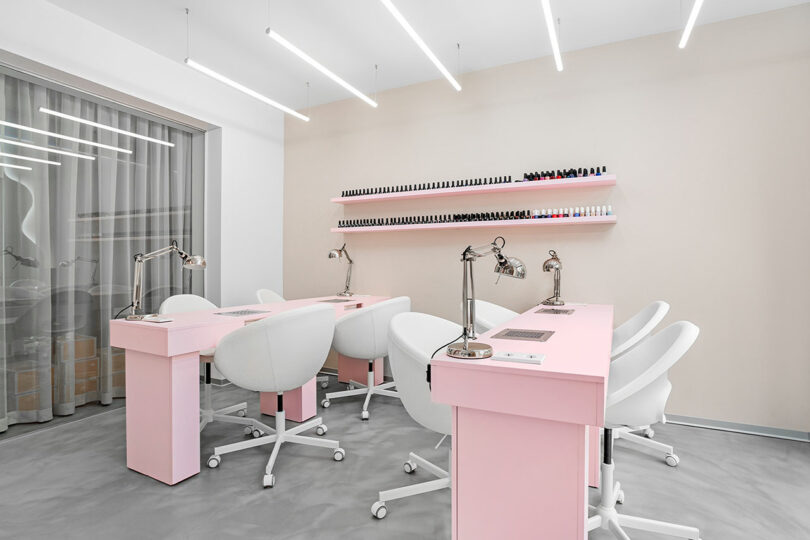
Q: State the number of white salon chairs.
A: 8